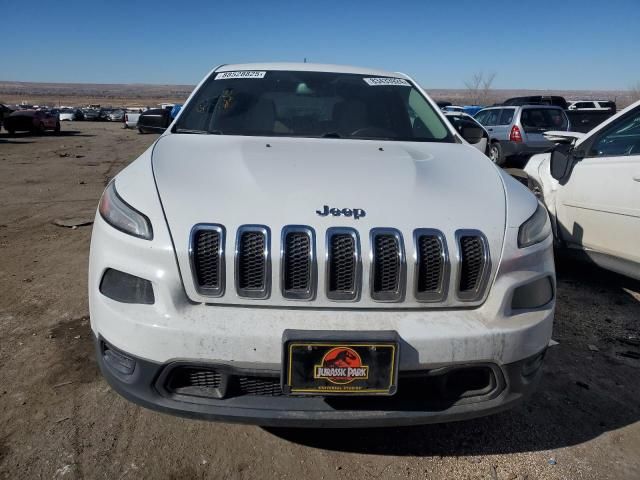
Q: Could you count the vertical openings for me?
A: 7